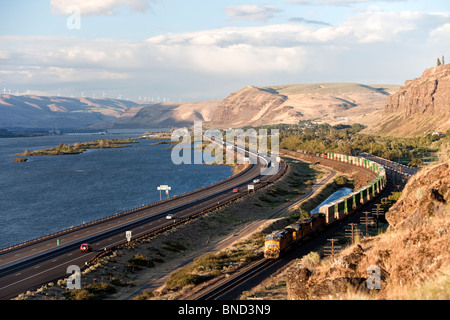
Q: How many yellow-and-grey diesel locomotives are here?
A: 3